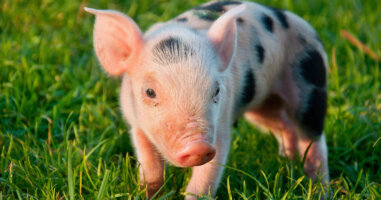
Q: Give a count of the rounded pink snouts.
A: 1